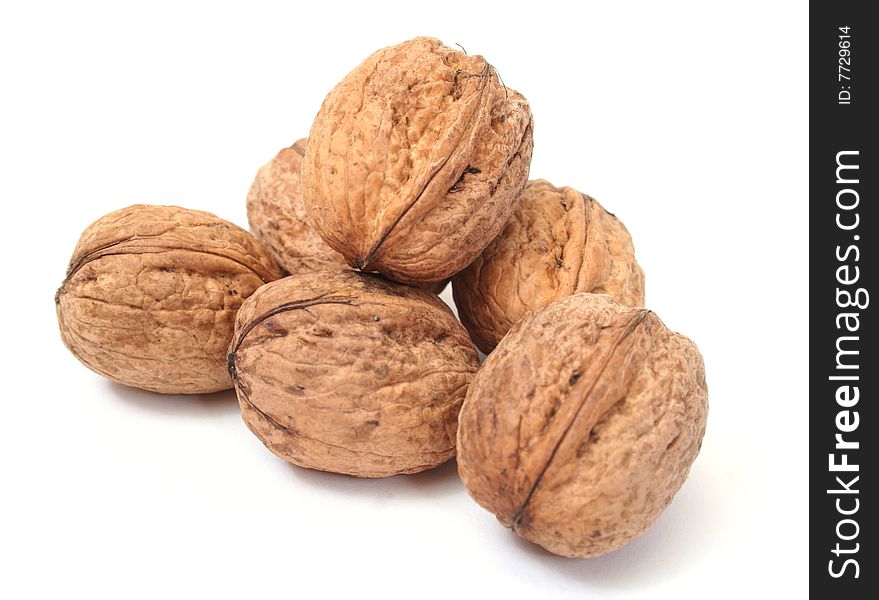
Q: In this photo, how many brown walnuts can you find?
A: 6